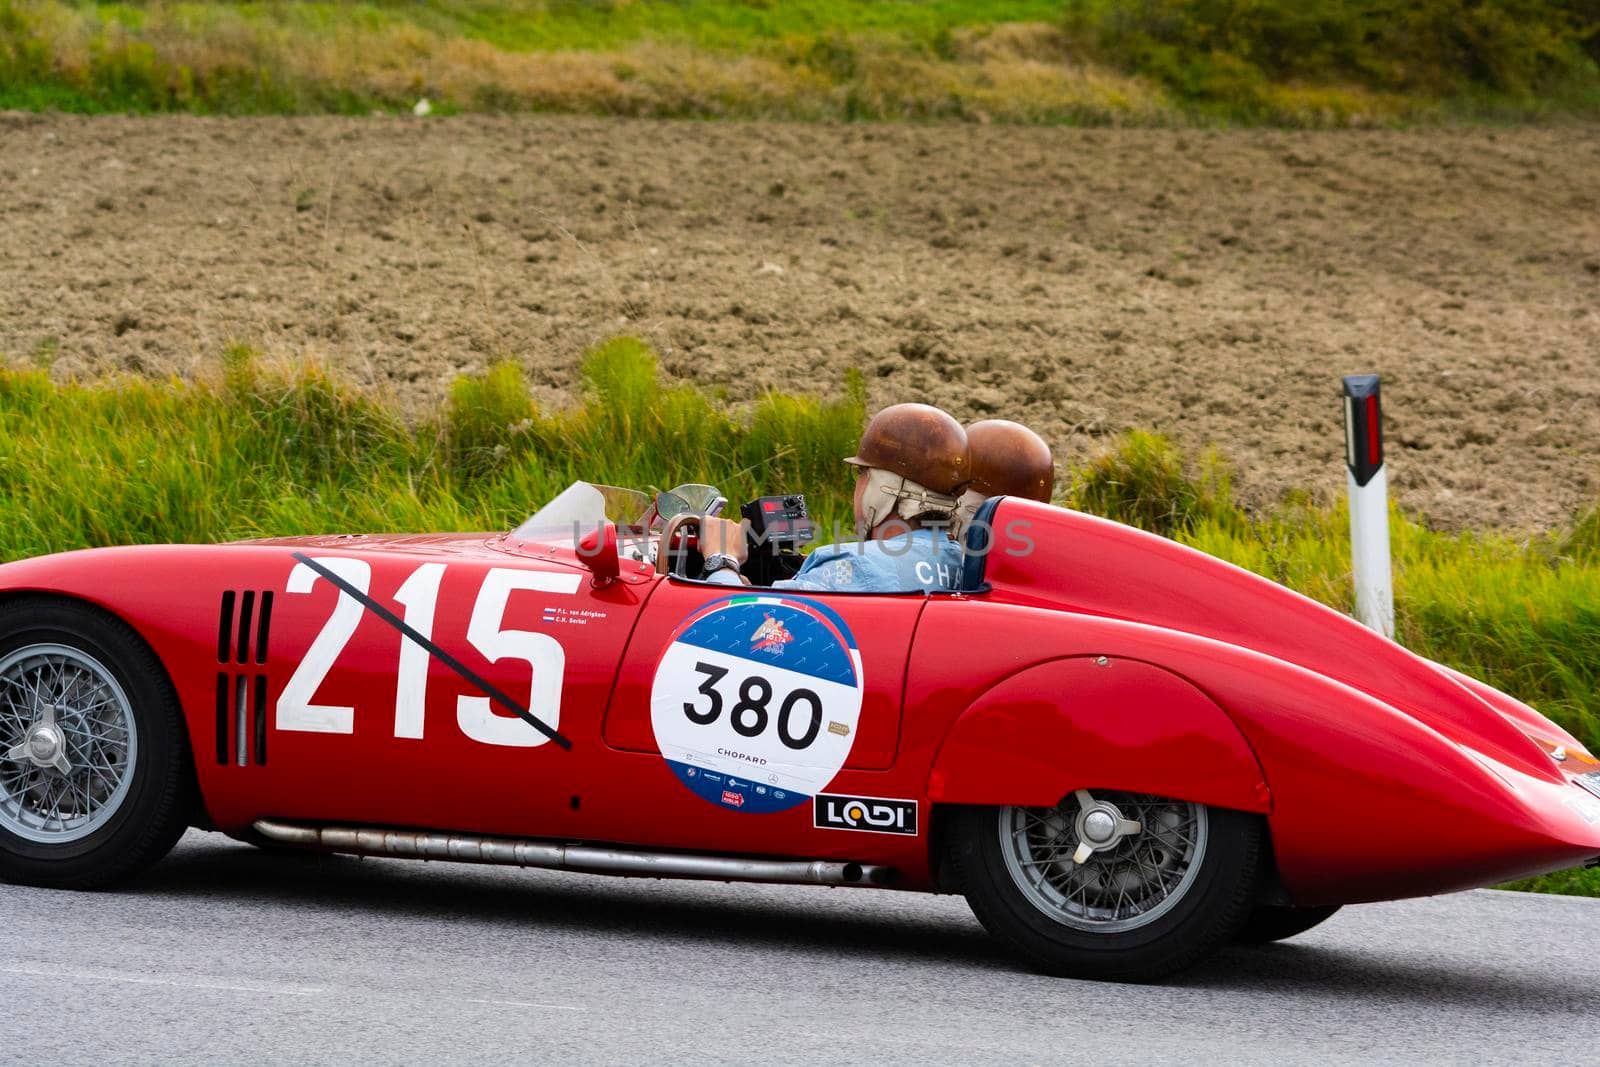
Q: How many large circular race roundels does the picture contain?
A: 1